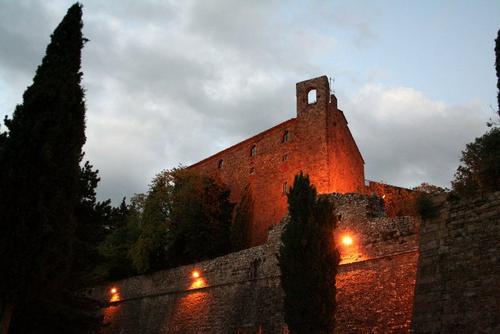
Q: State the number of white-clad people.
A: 0